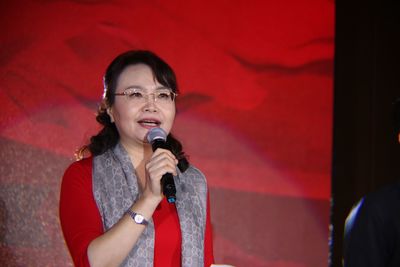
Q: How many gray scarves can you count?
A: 1